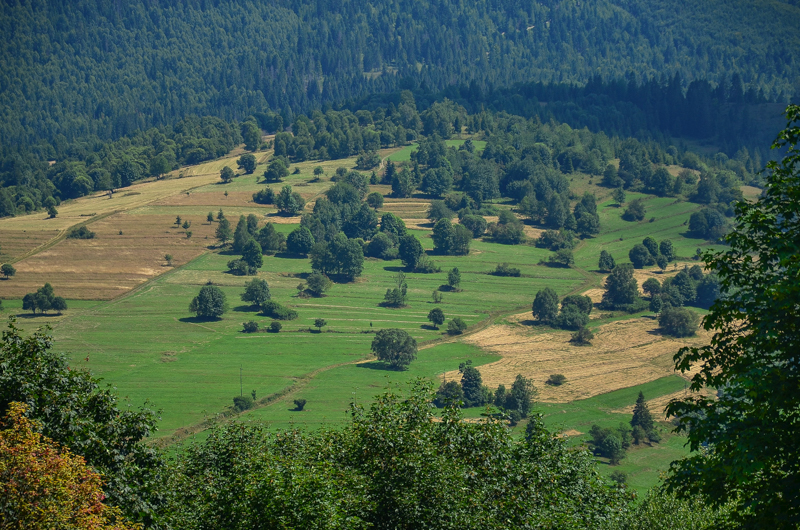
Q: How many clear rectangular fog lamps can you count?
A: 0